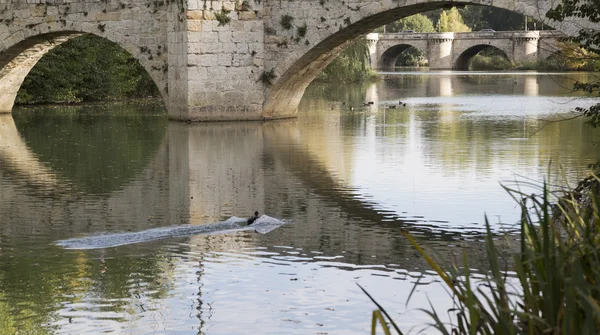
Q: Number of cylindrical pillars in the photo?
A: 3